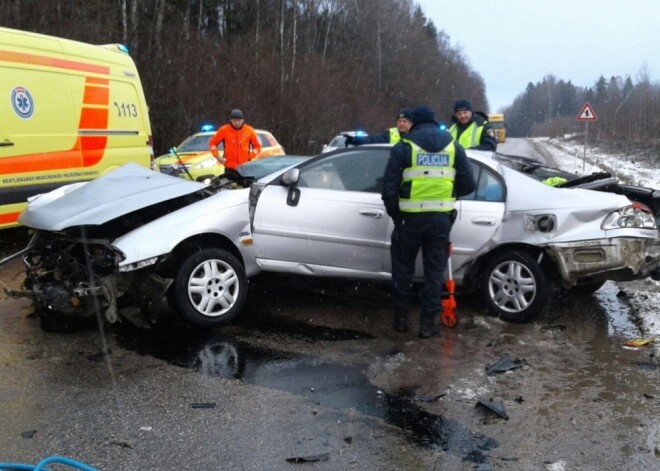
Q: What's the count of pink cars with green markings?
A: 0